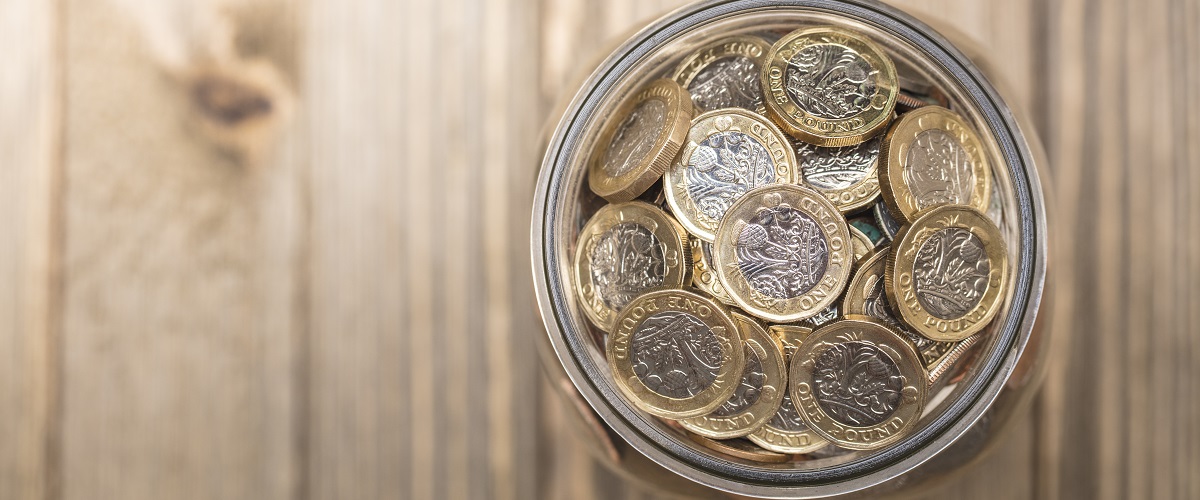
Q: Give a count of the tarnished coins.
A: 1